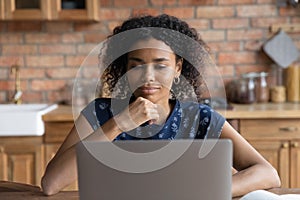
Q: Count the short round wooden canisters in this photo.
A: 1